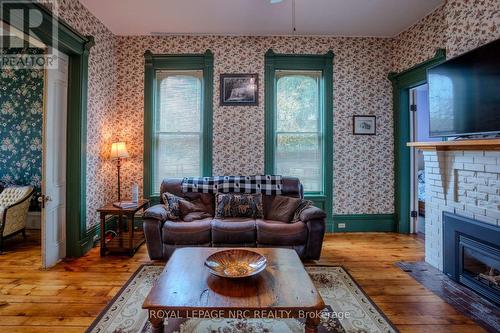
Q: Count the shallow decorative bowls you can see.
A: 1